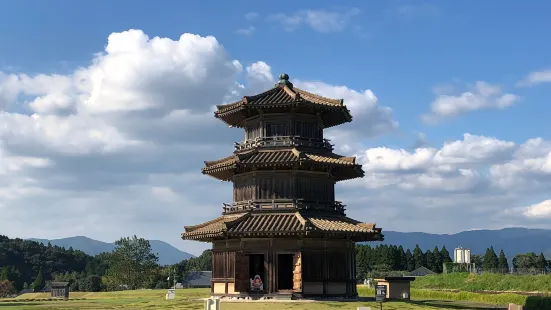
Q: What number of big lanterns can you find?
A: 0